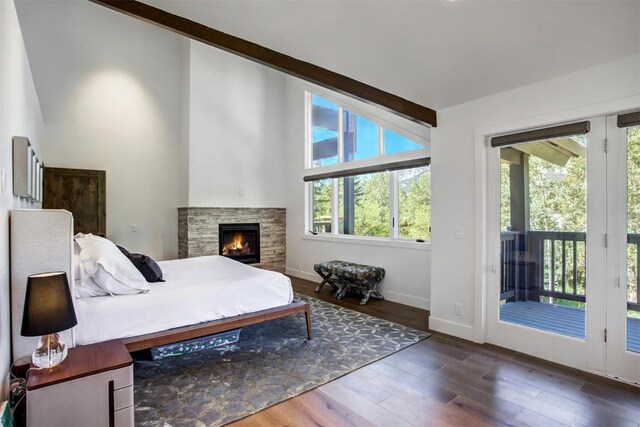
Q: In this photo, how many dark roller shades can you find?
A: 3